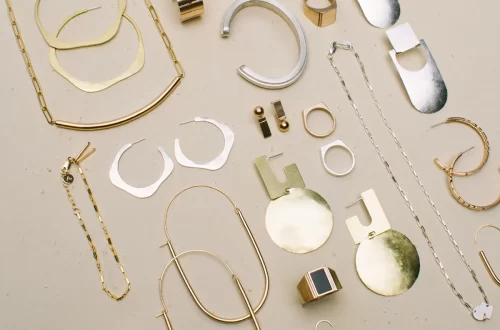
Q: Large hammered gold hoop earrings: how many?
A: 2